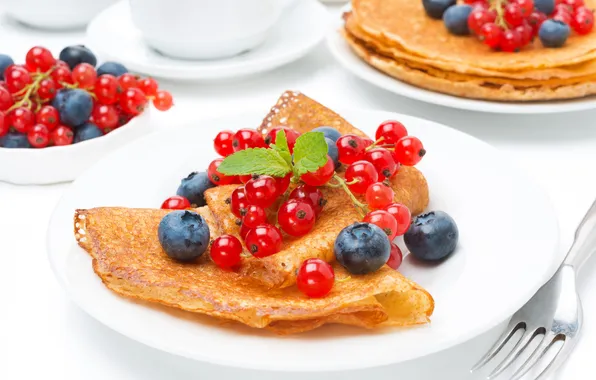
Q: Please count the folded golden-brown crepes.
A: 2